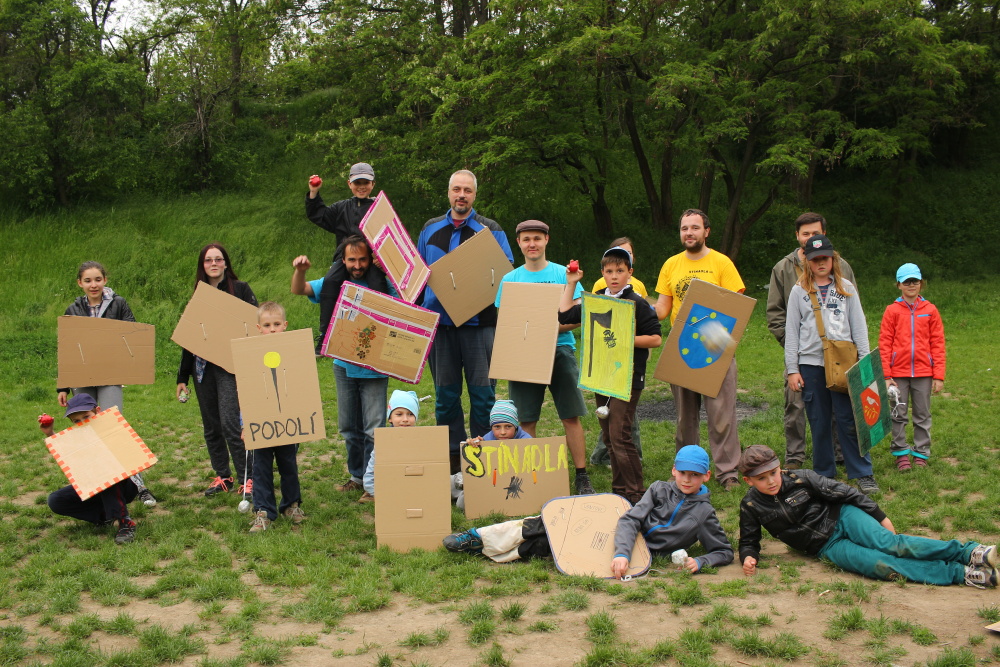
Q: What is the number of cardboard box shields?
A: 14